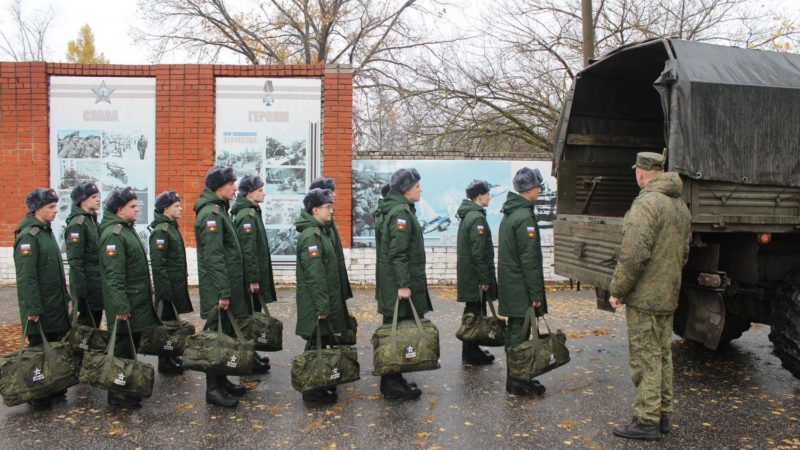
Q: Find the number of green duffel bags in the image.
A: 11